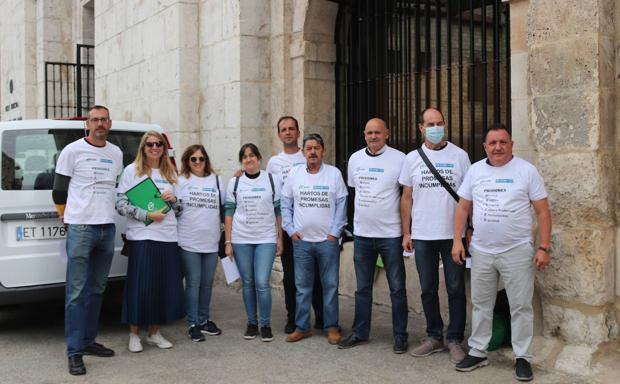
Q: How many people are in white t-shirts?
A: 9